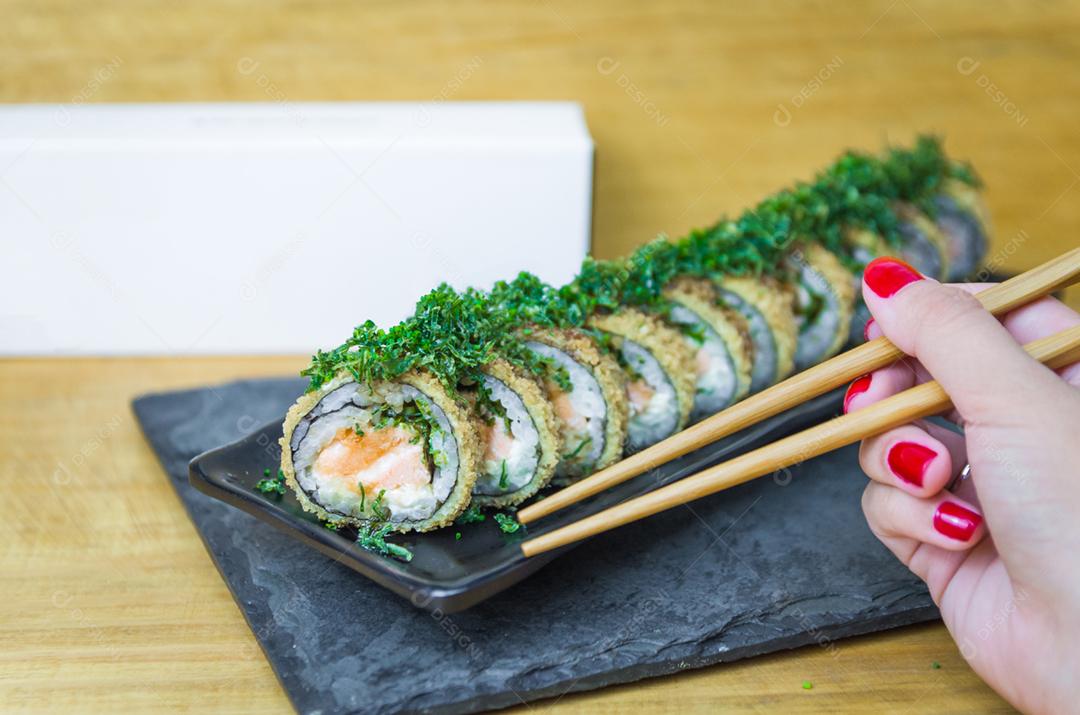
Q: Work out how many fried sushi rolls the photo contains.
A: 10